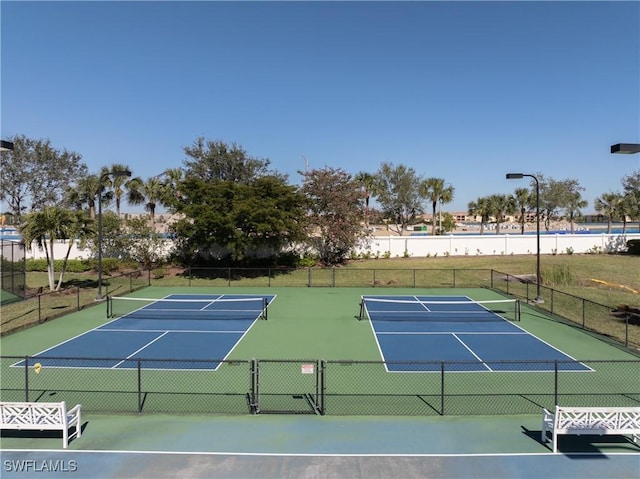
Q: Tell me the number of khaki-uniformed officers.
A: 0